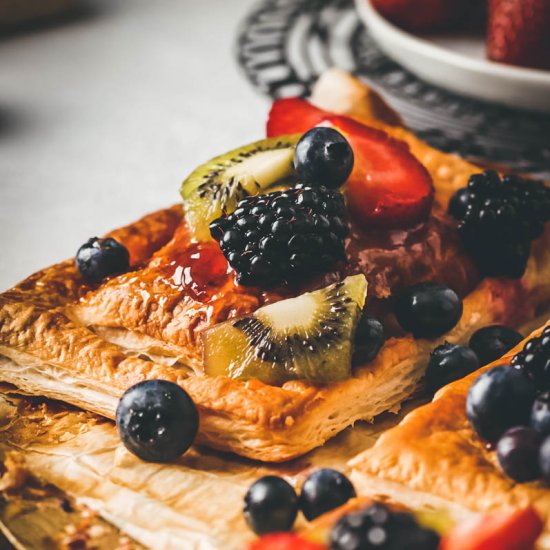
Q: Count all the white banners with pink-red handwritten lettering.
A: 0